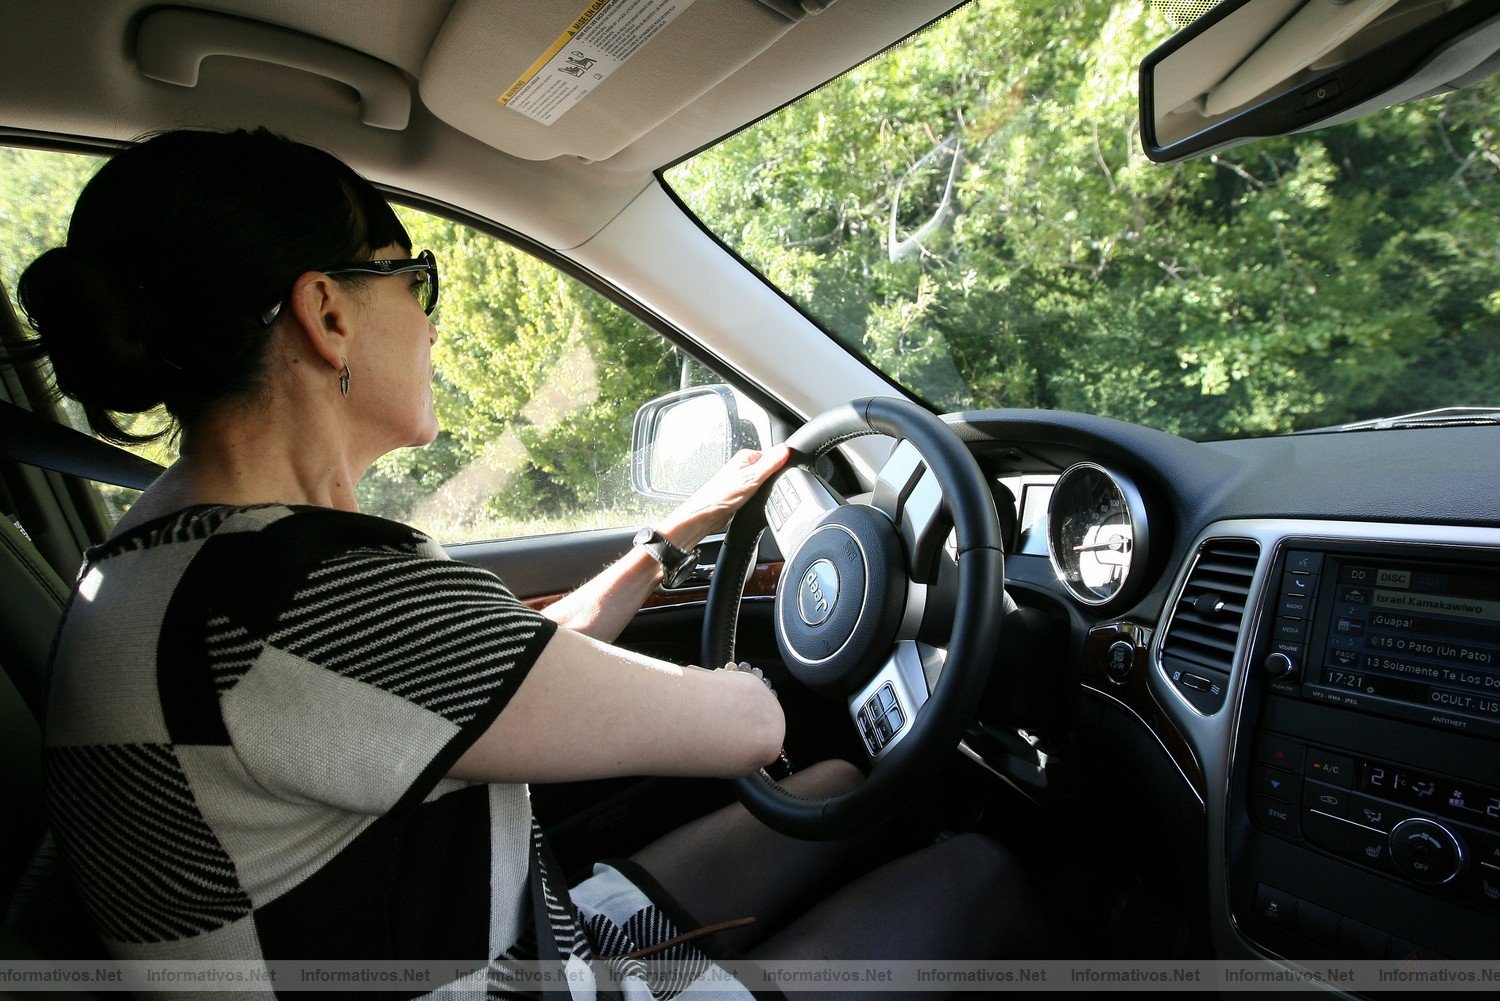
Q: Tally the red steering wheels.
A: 0